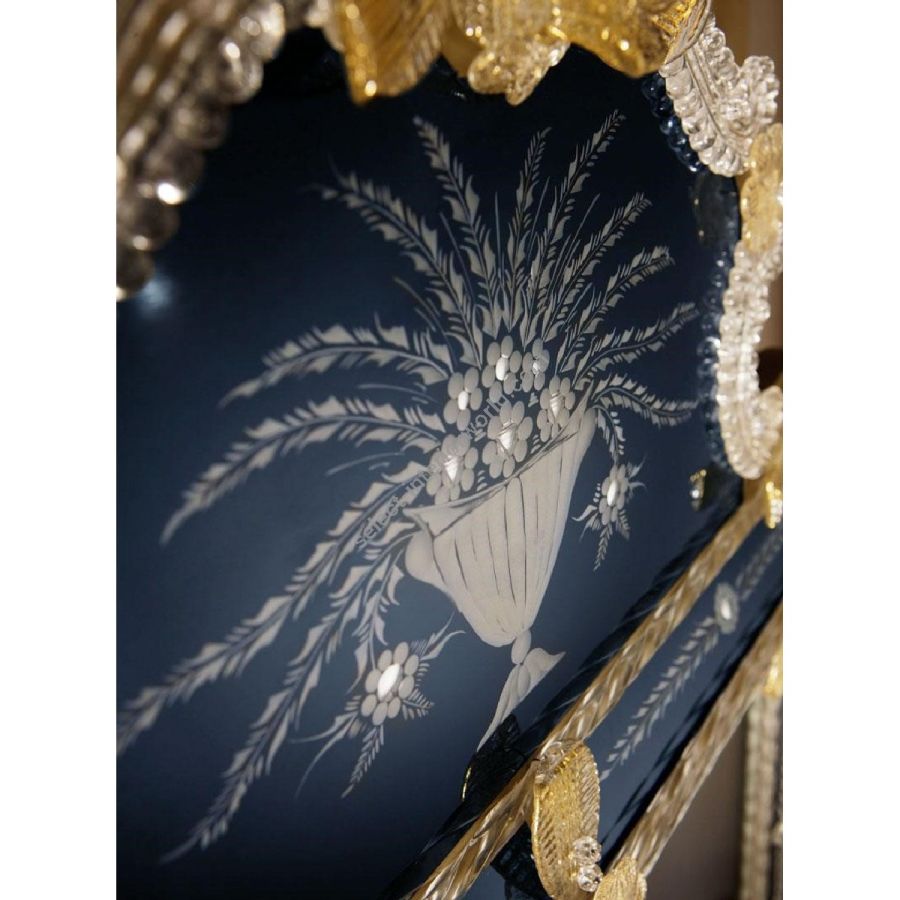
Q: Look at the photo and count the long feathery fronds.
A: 12